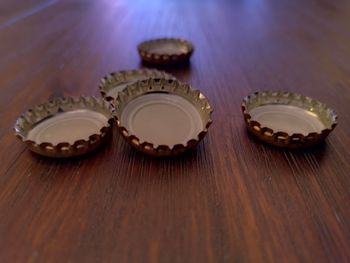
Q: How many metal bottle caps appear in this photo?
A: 5